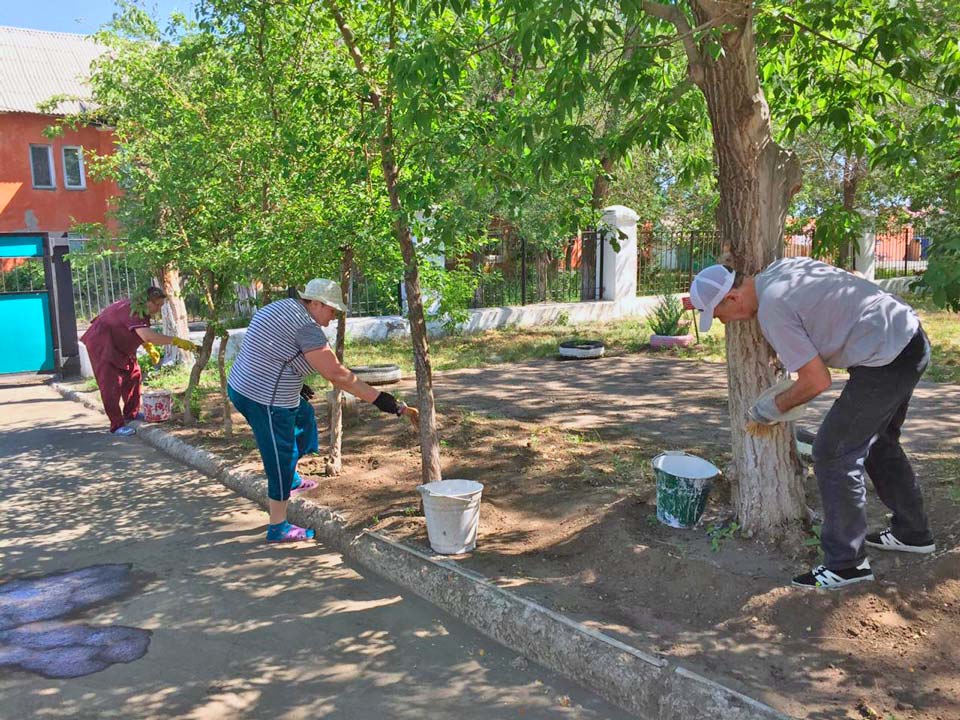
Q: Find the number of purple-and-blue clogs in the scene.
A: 2